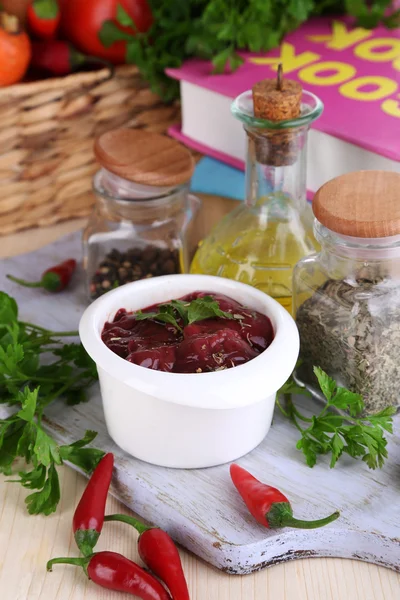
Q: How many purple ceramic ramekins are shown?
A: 0